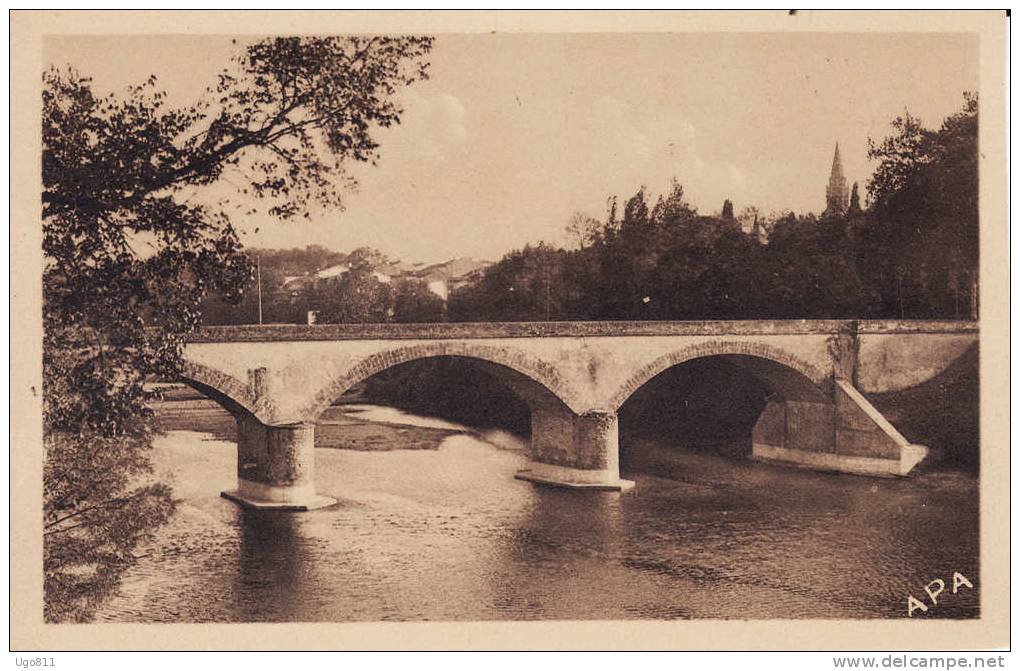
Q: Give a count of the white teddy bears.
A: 0